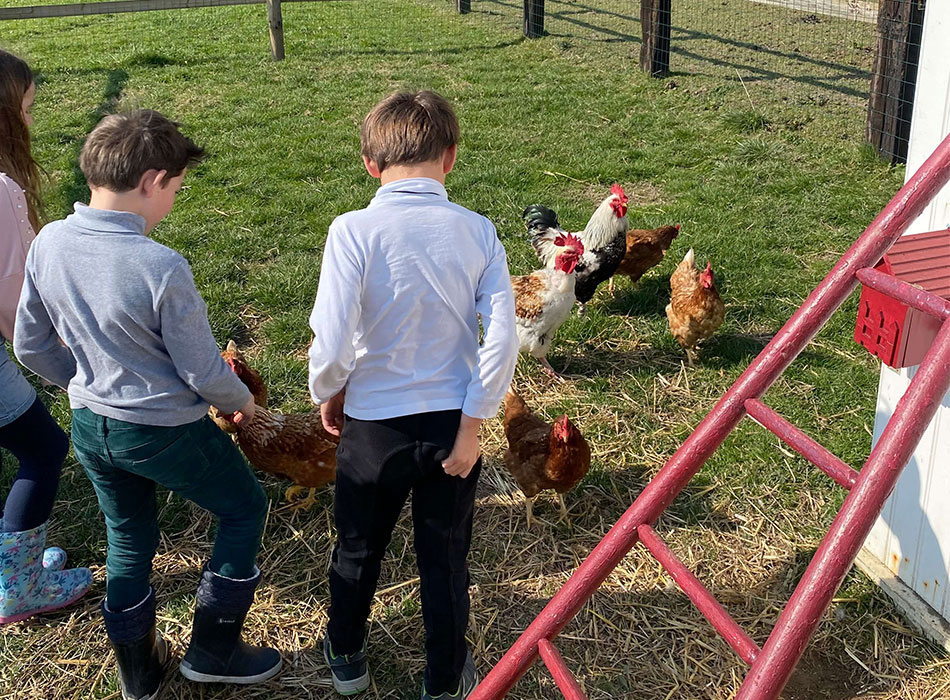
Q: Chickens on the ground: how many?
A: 7